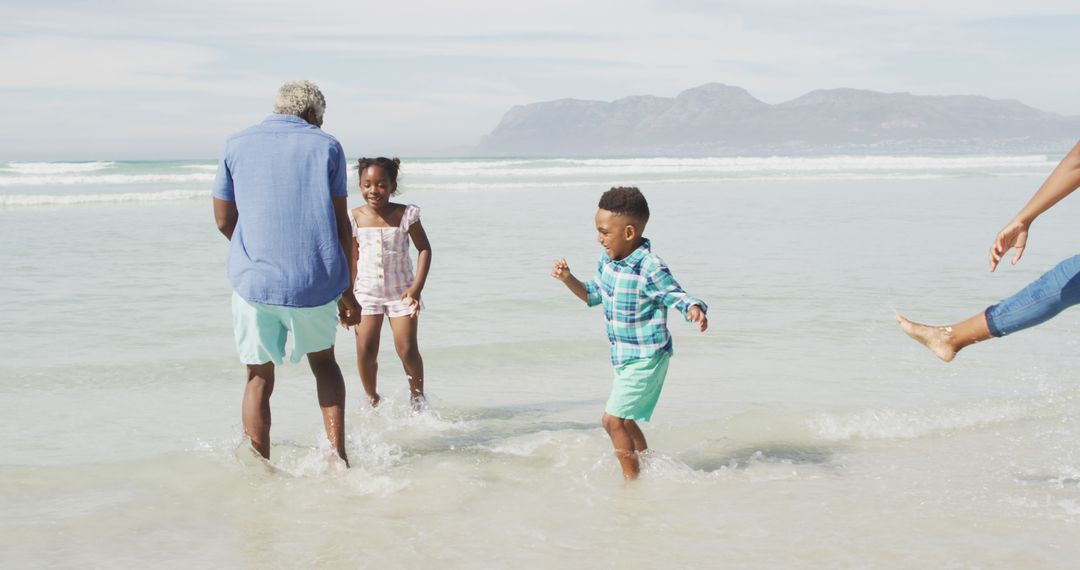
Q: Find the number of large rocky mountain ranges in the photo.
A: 1